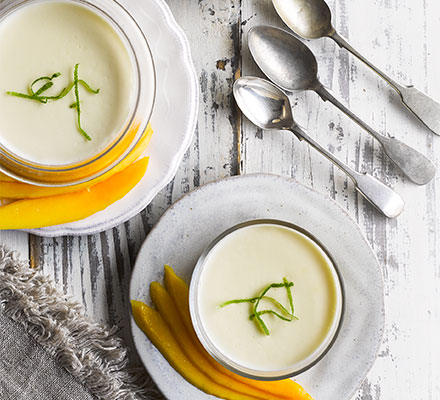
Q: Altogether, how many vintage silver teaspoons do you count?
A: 3